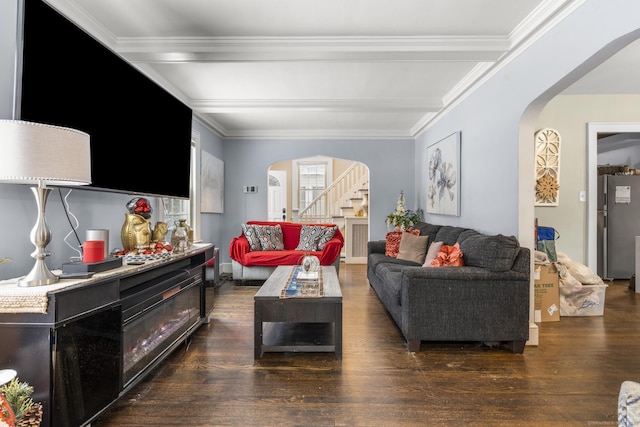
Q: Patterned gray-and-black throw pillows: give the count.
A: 4